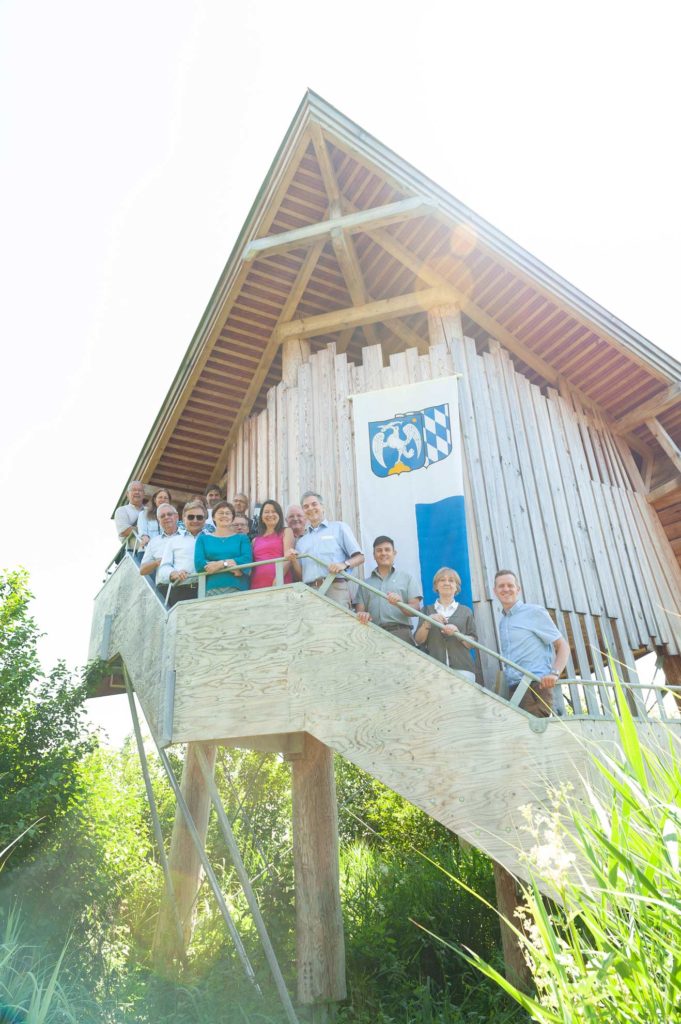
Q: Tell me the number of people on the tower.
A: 14